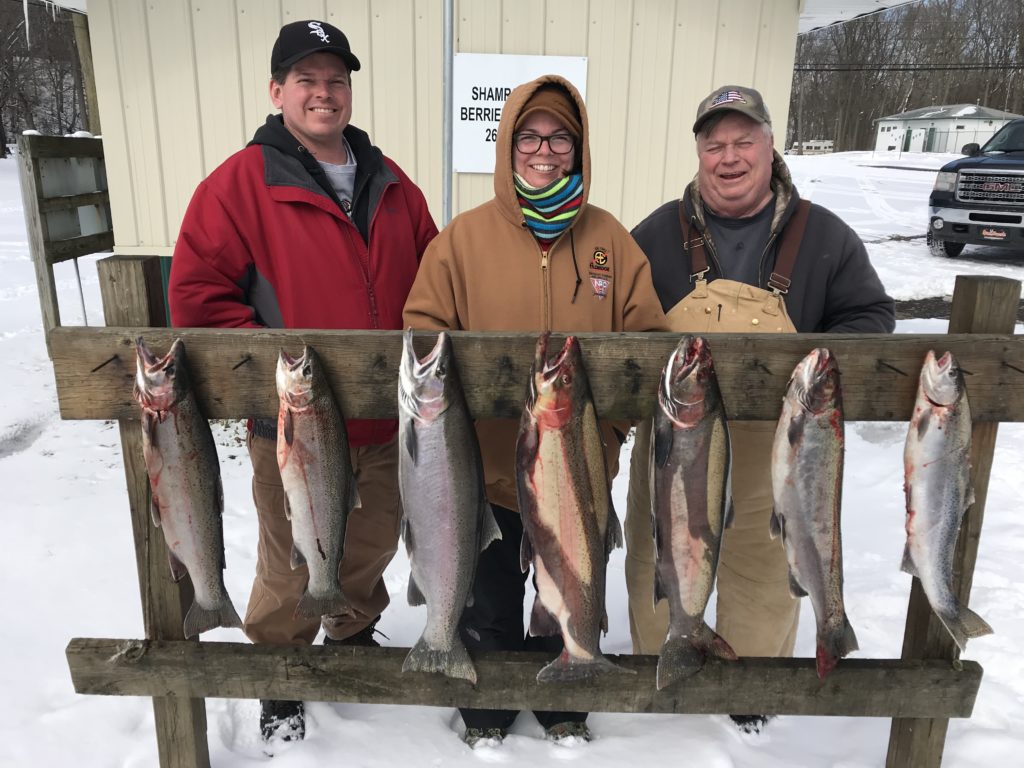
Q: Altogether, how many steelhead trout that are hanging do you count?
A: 7